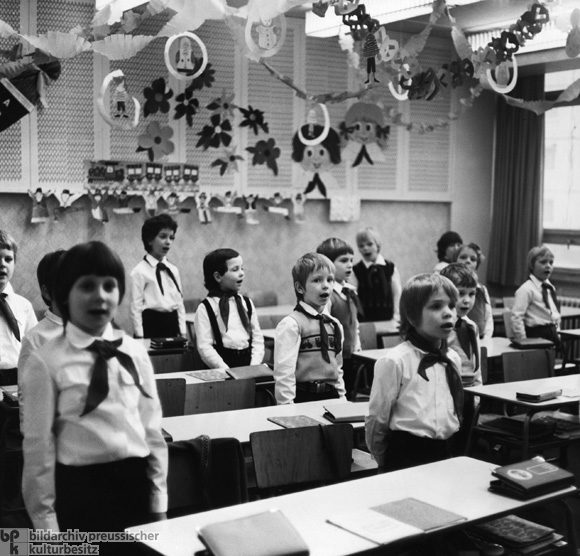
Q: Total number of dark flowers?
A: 6